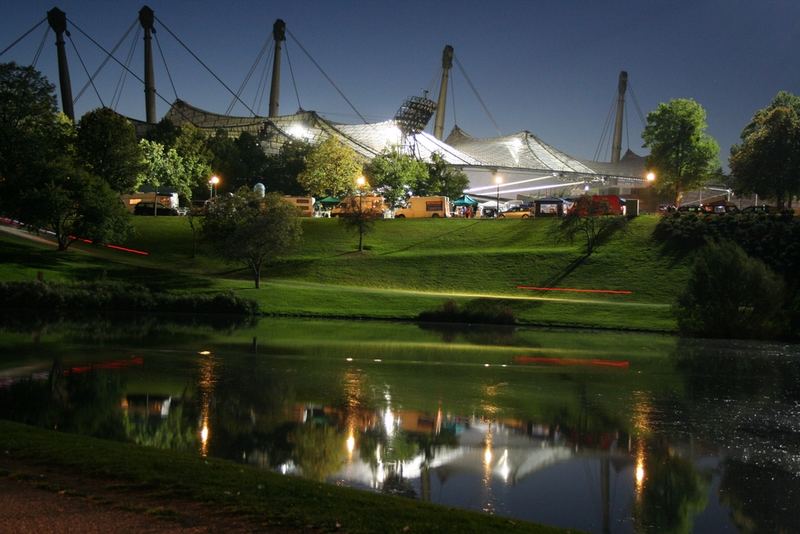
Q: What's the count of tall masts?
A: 5